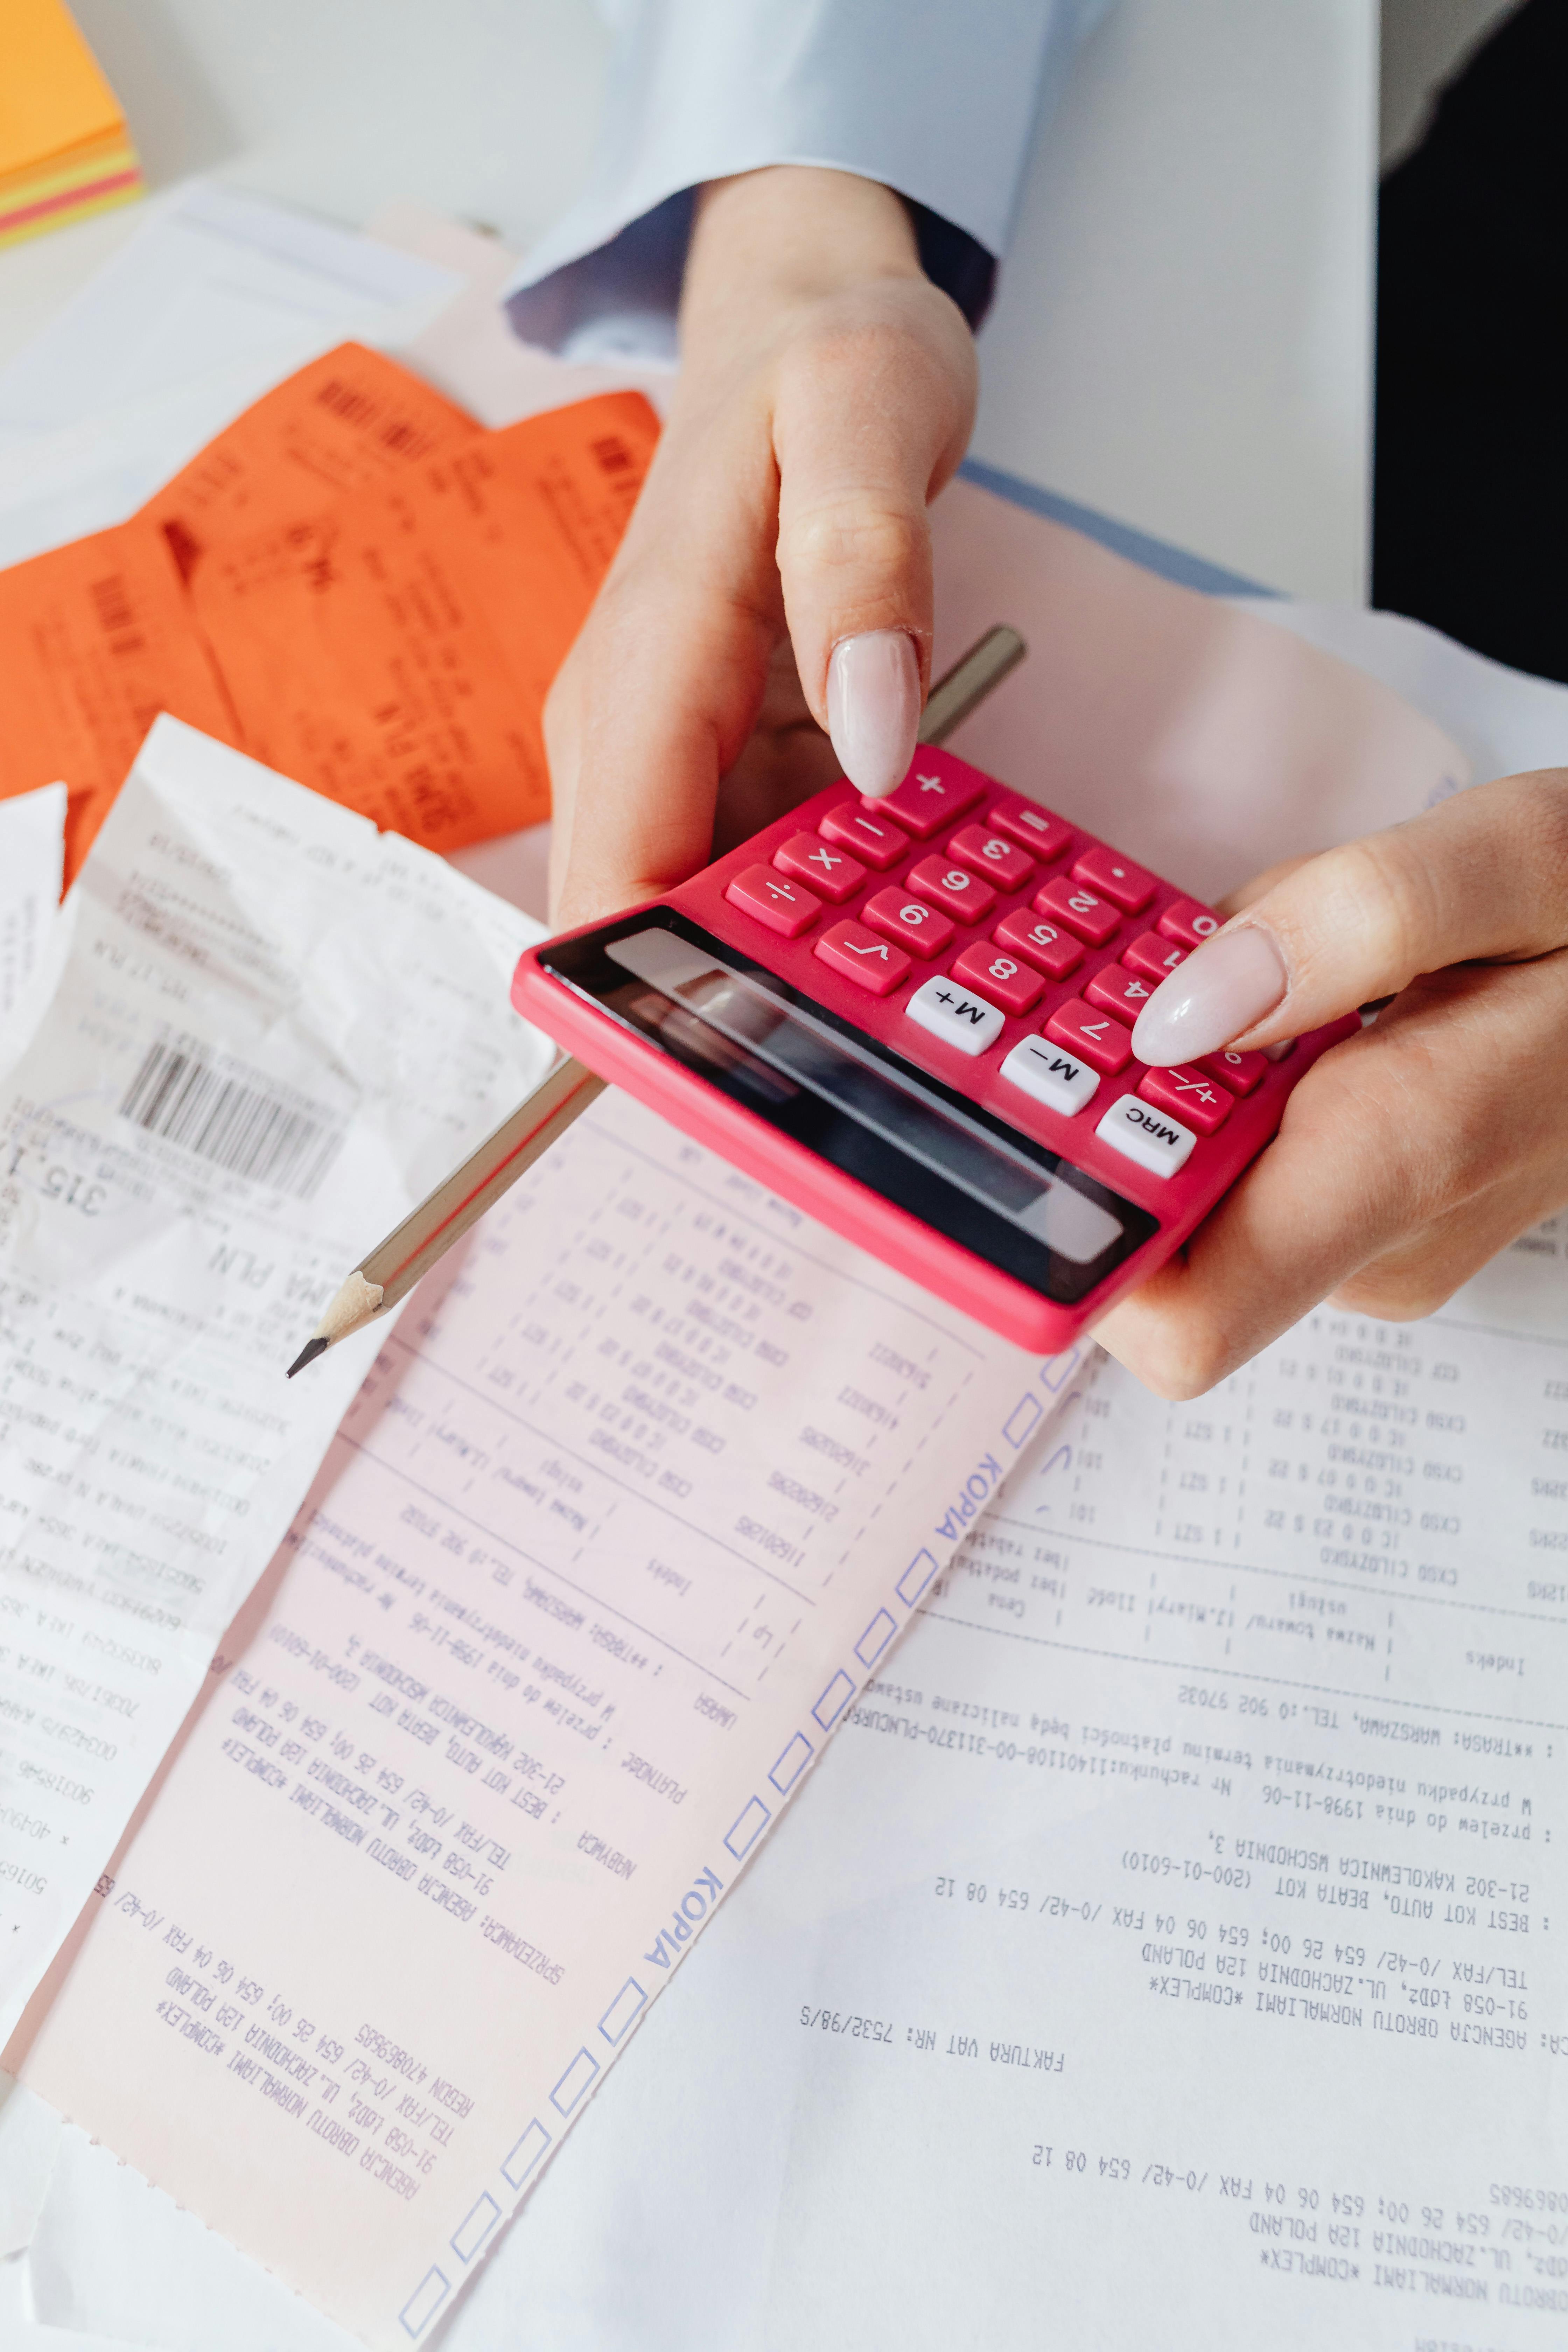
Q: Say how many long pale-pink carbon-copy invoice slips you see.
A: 1